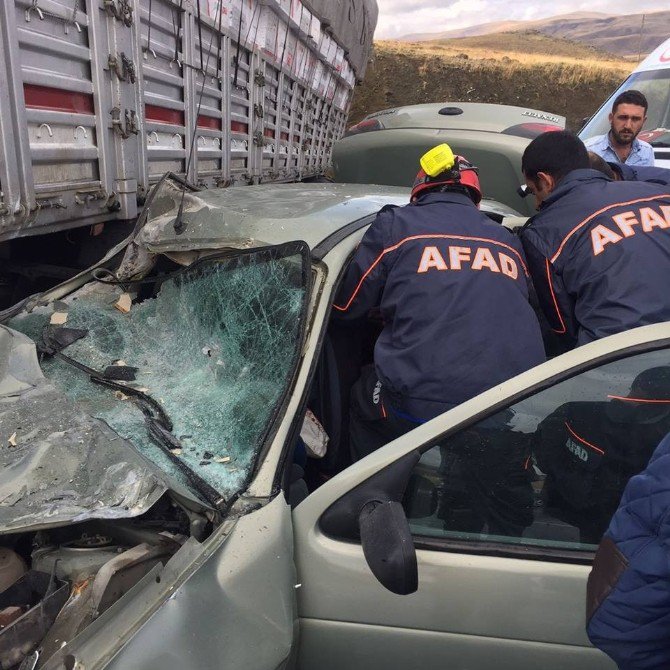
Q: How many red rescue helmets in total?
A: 1